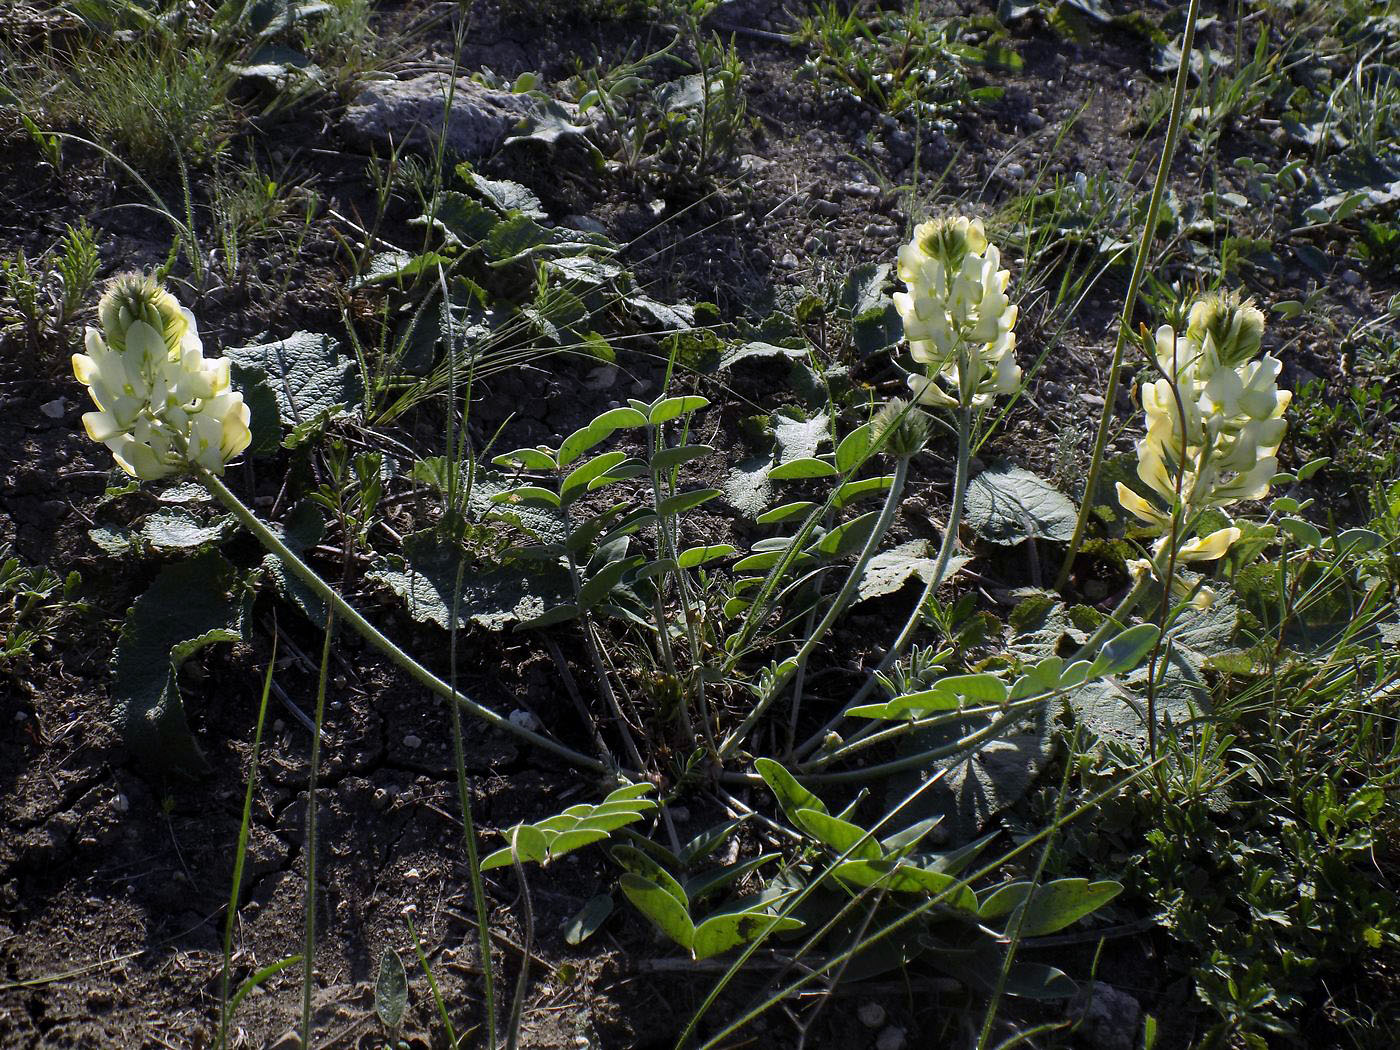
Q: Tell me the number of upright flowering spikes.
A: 3